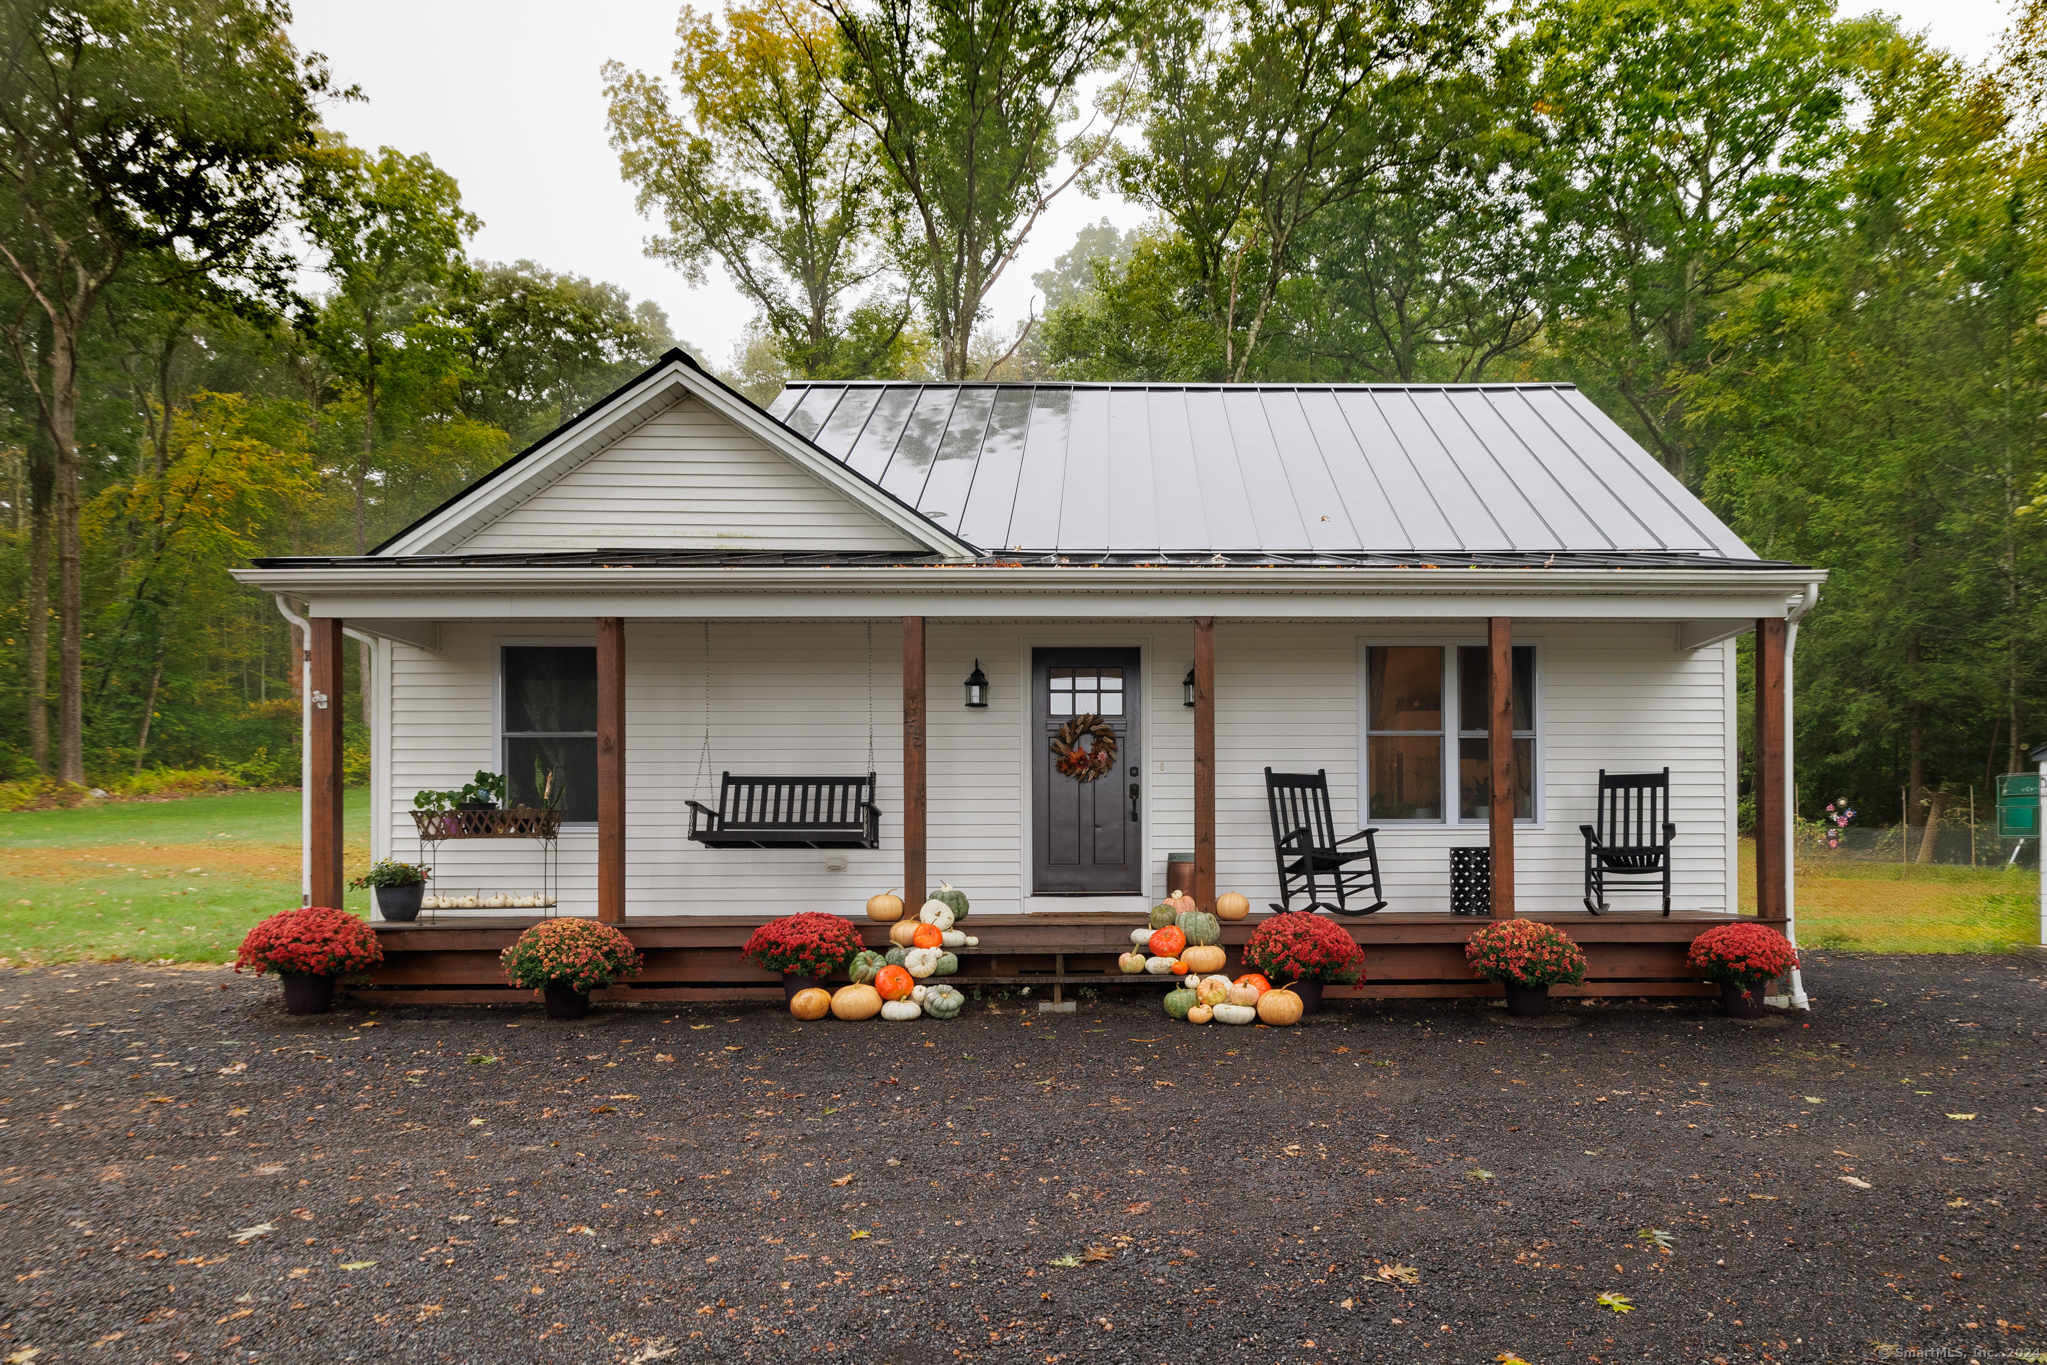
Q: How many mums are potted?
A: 6